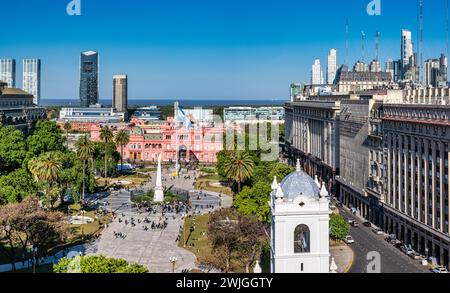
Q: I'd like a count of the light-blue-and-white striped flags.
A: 1